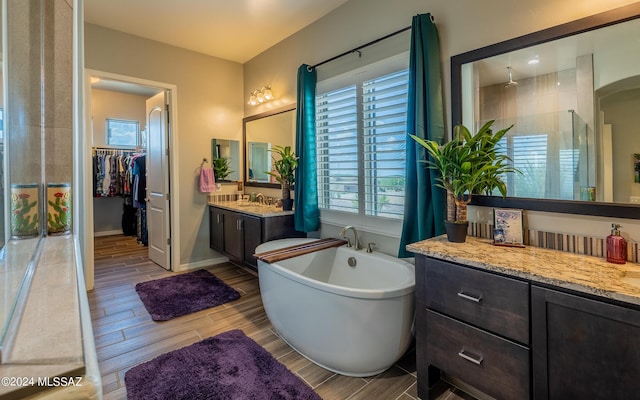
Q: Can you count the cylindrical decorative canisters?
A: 2